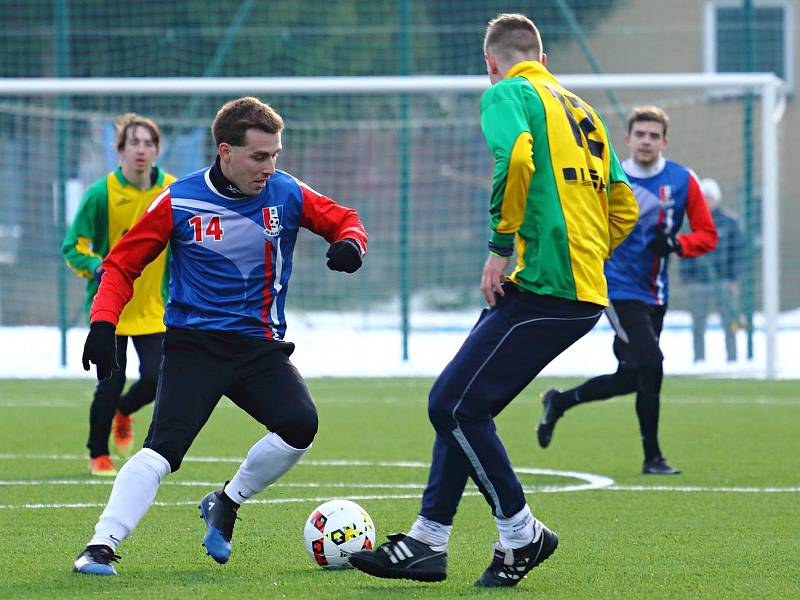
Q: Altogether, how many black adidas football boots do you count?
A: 2